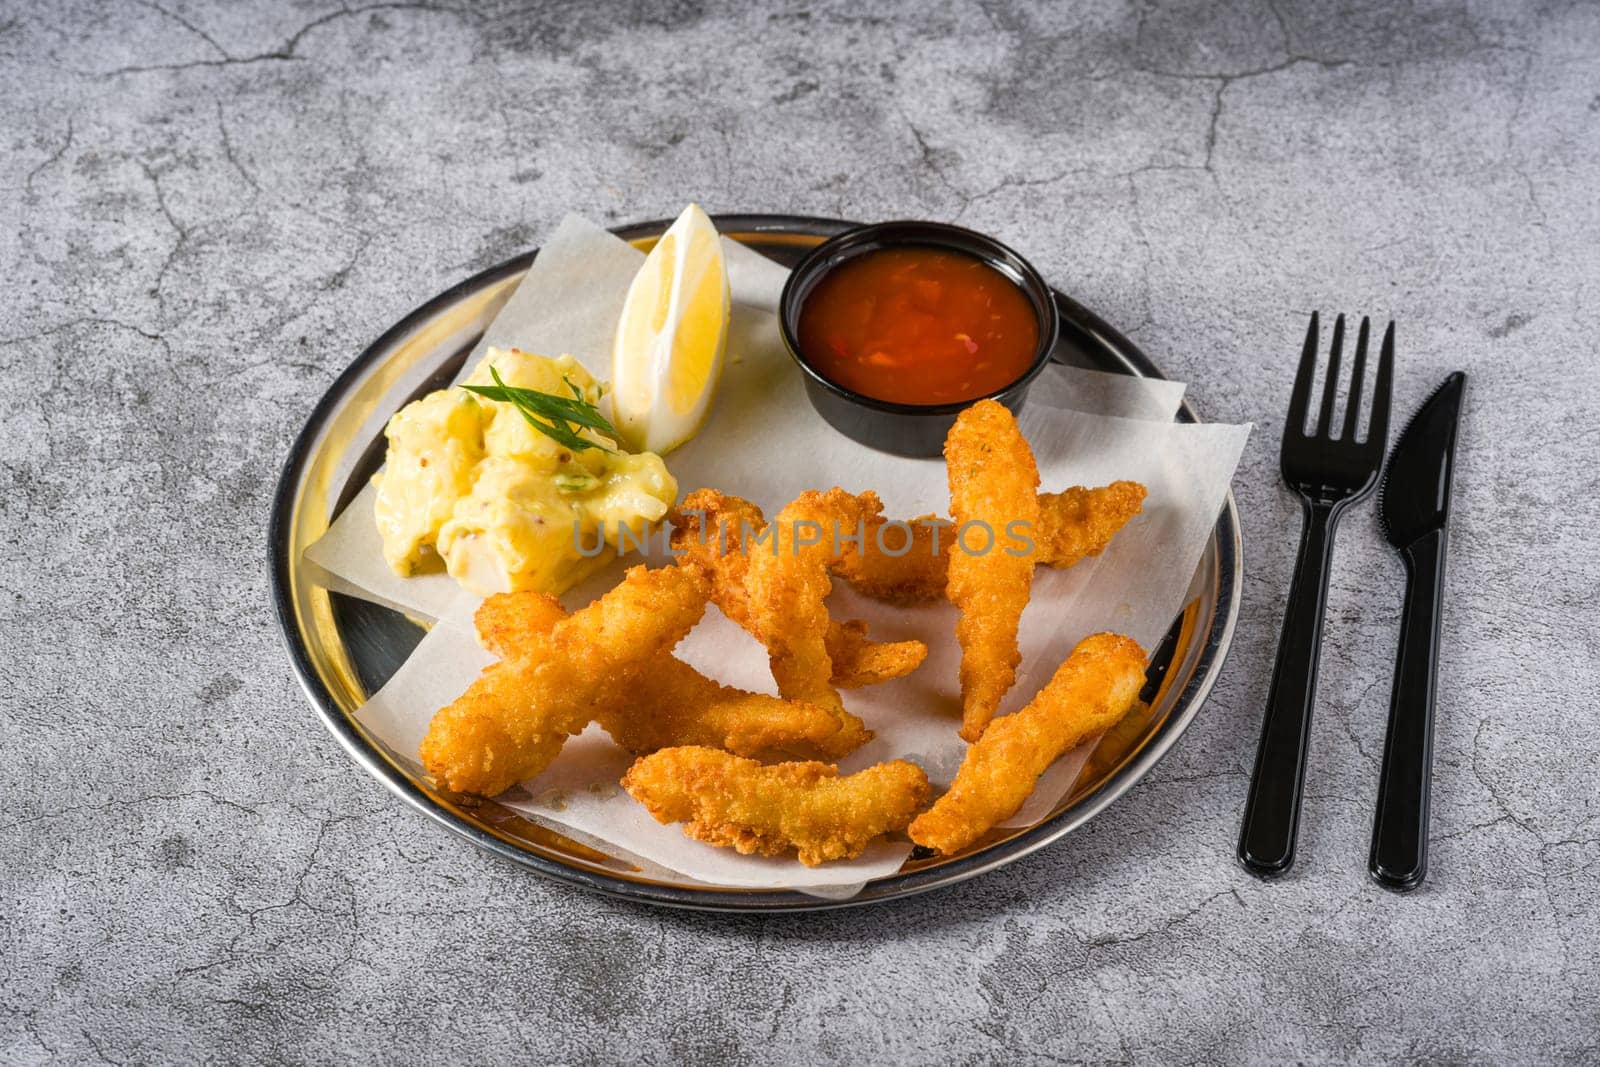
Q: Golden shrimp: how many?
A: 8